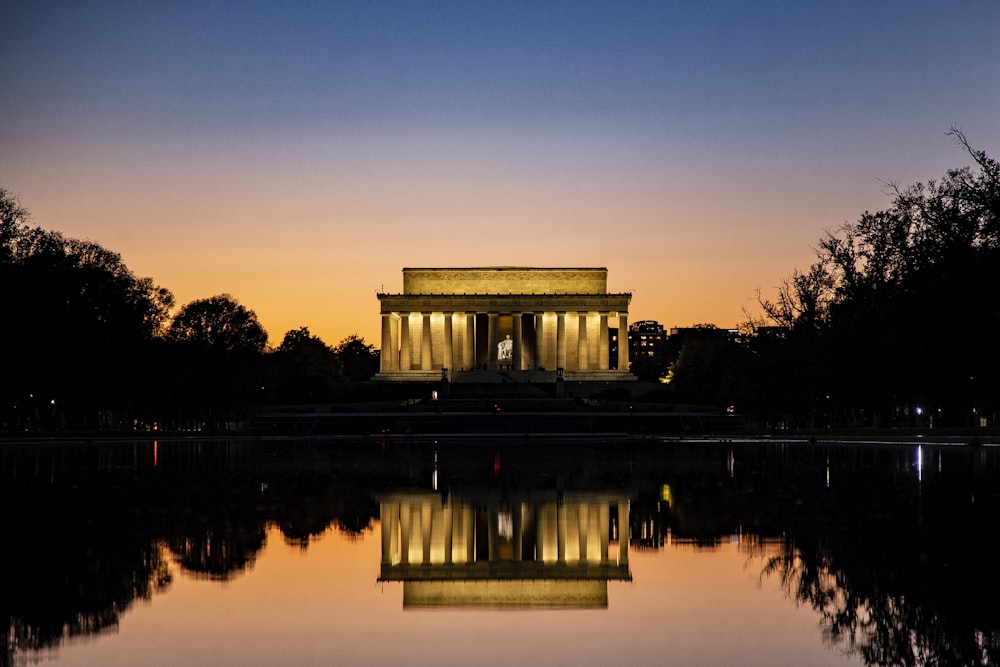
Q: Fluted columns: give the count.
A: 12